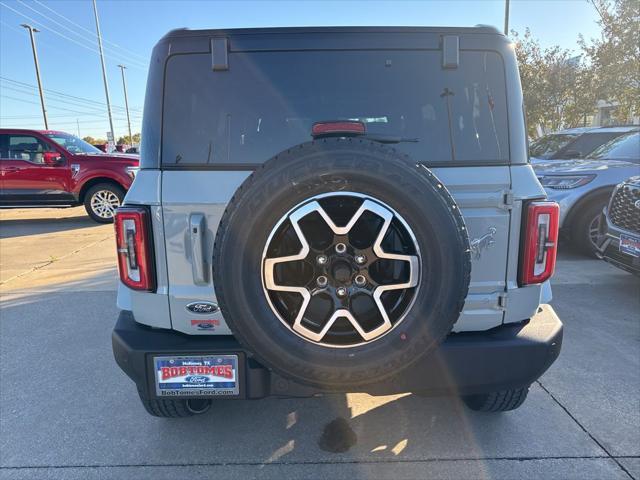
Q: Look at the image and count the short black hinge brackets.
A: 2